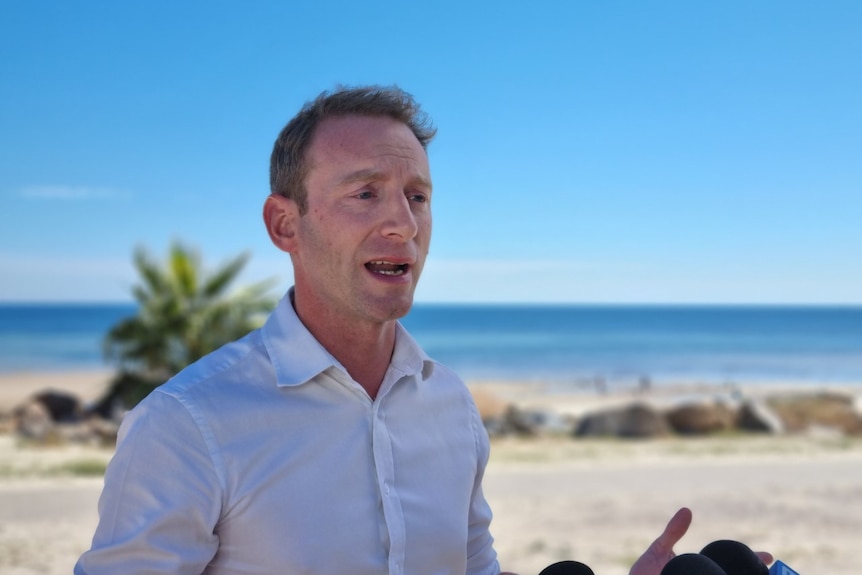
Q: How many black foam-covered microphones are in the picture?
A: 3